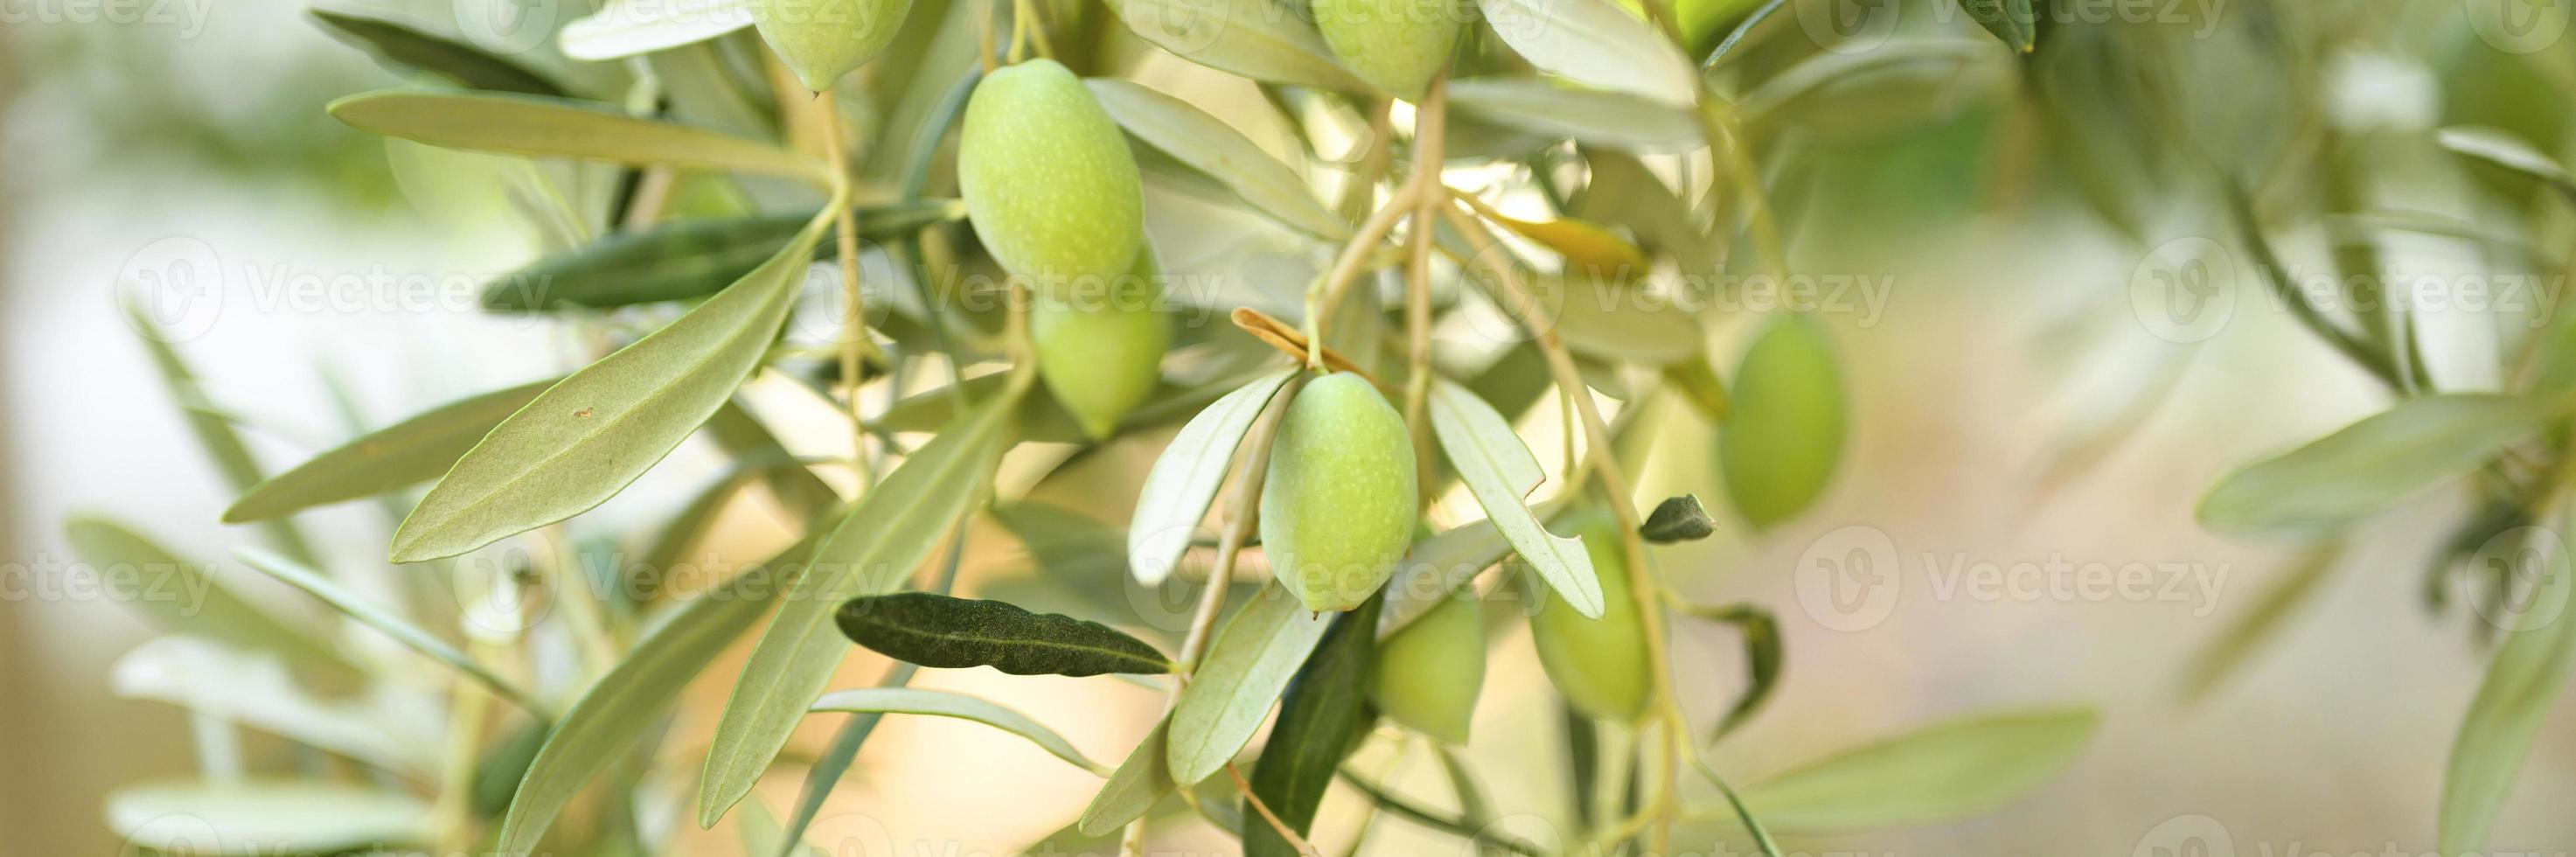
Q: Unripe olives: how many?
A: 8